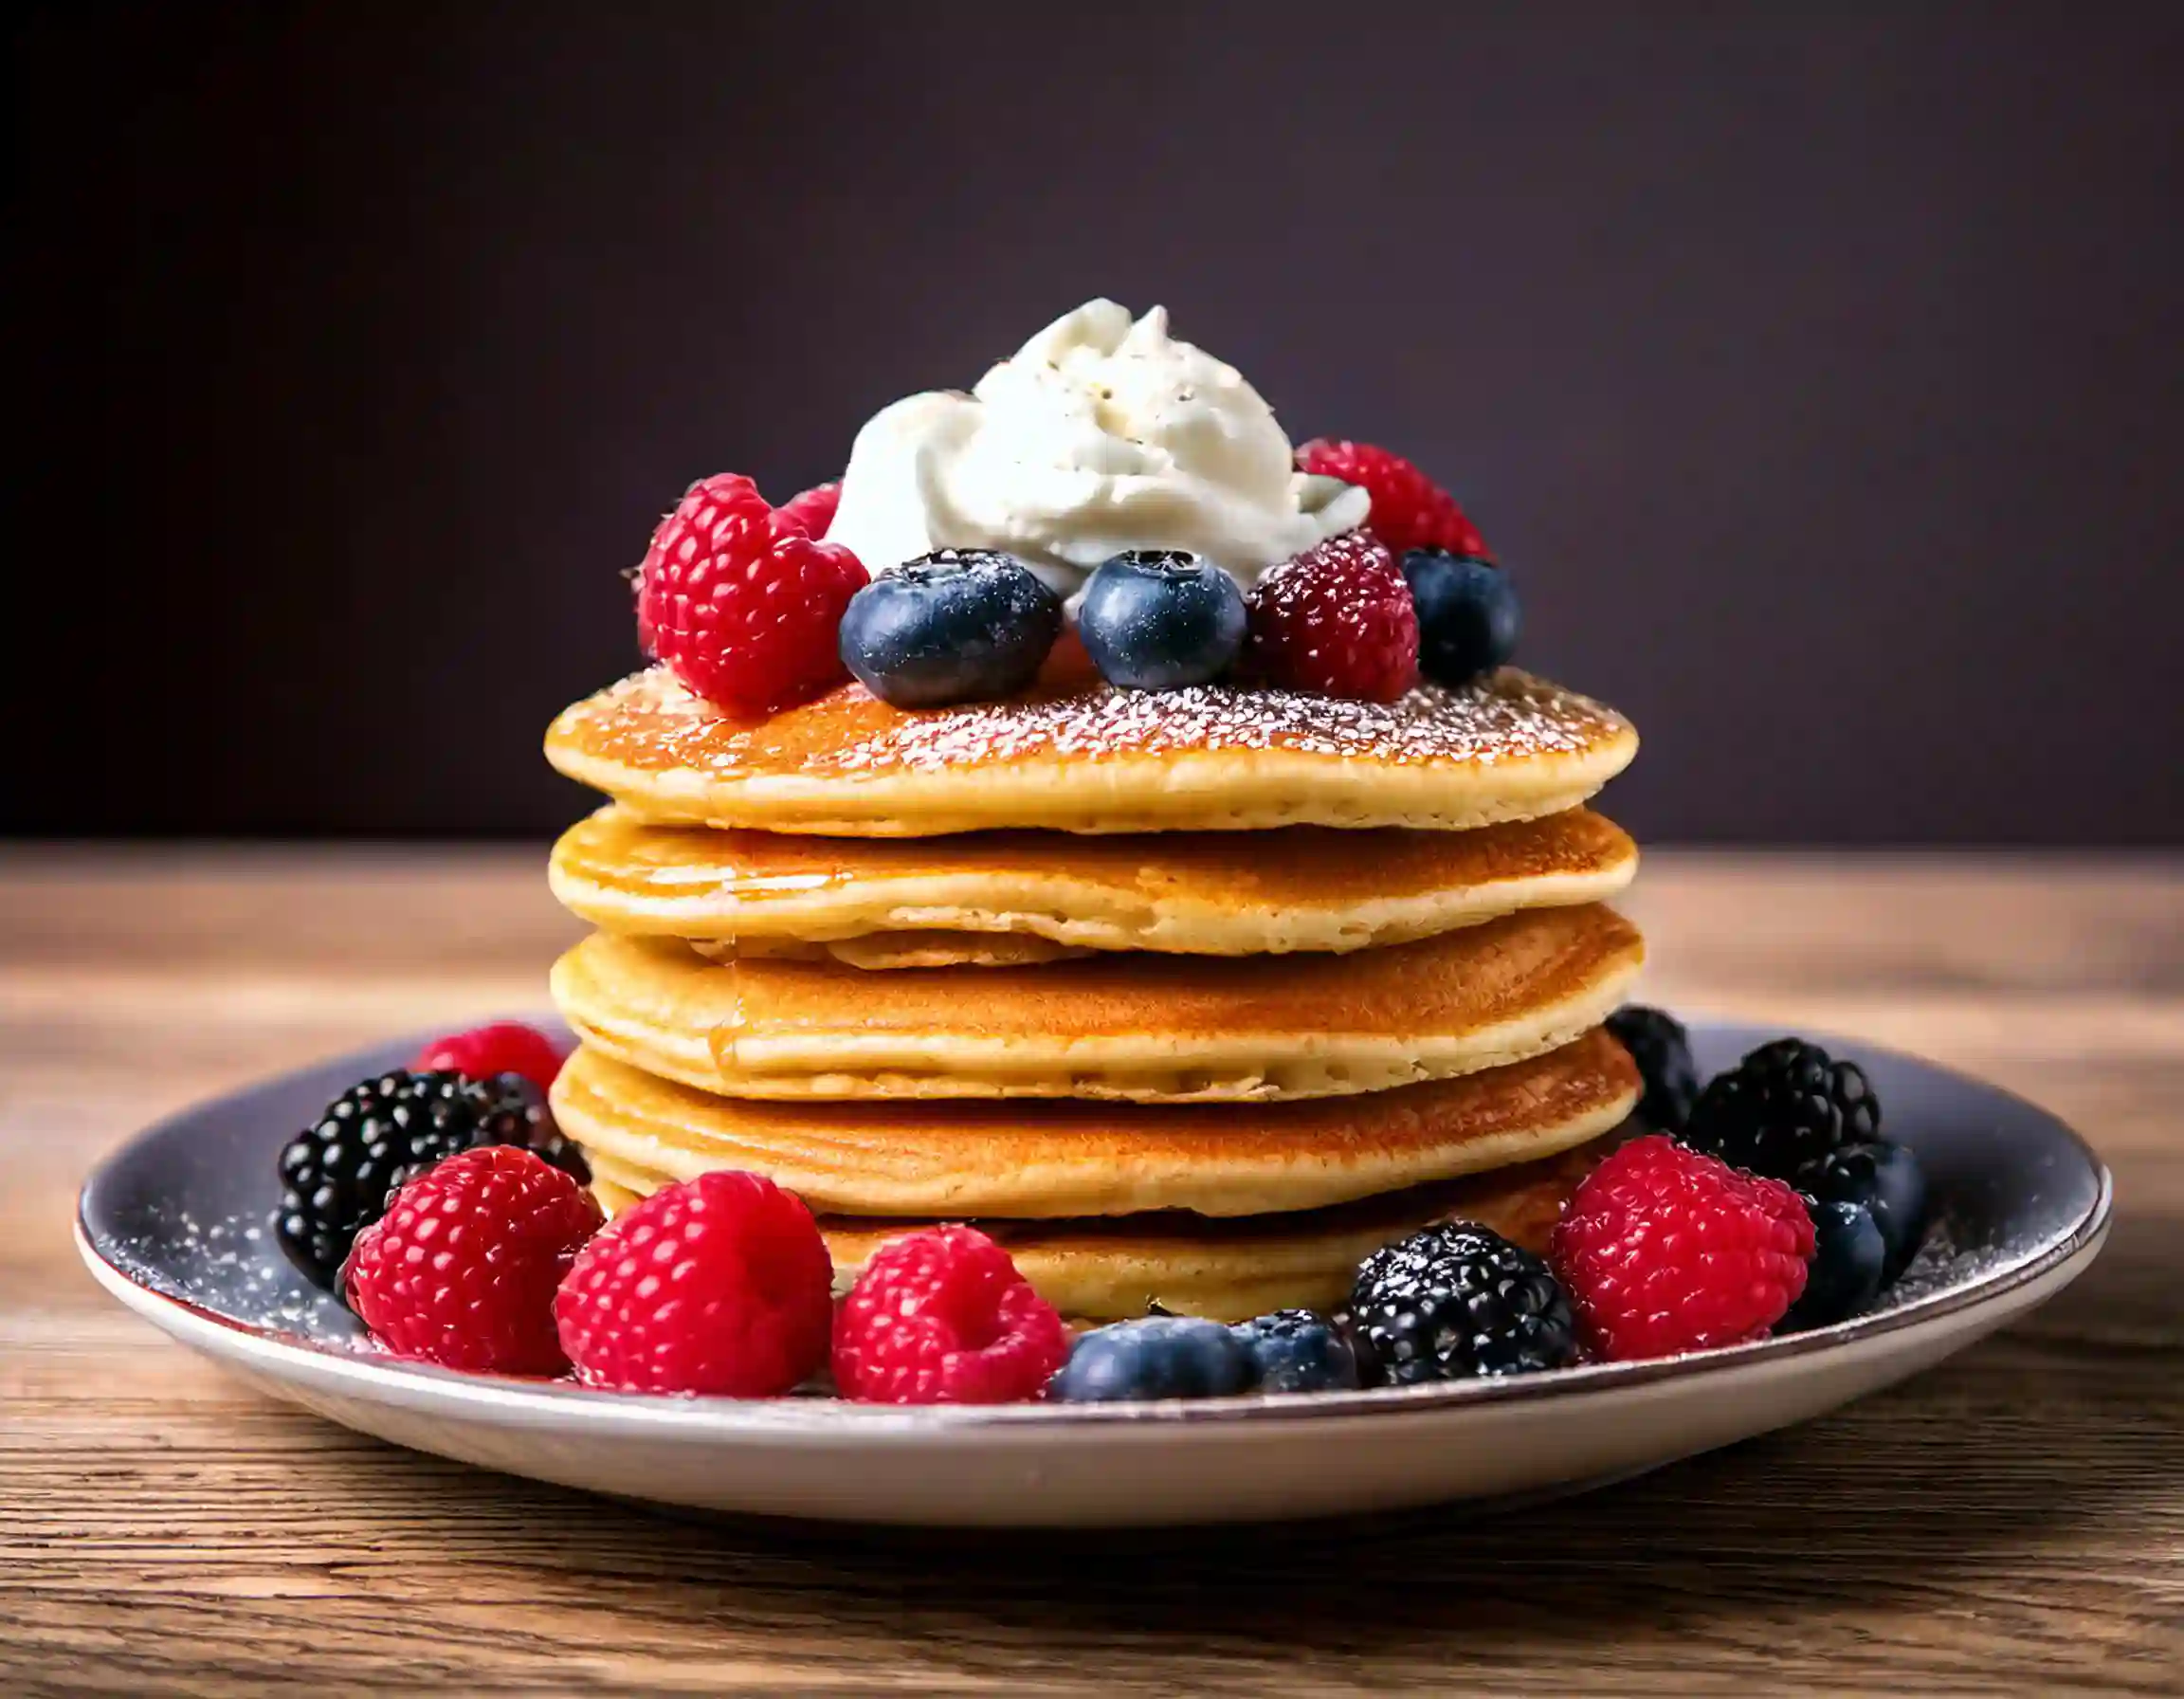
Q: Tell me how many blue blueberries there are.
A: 7